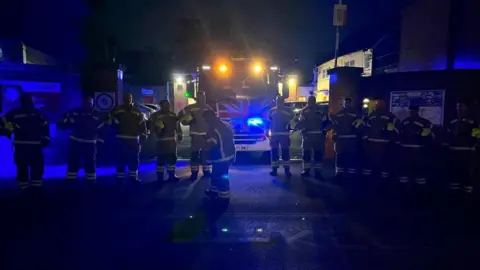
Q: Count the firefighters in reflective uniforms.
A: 12